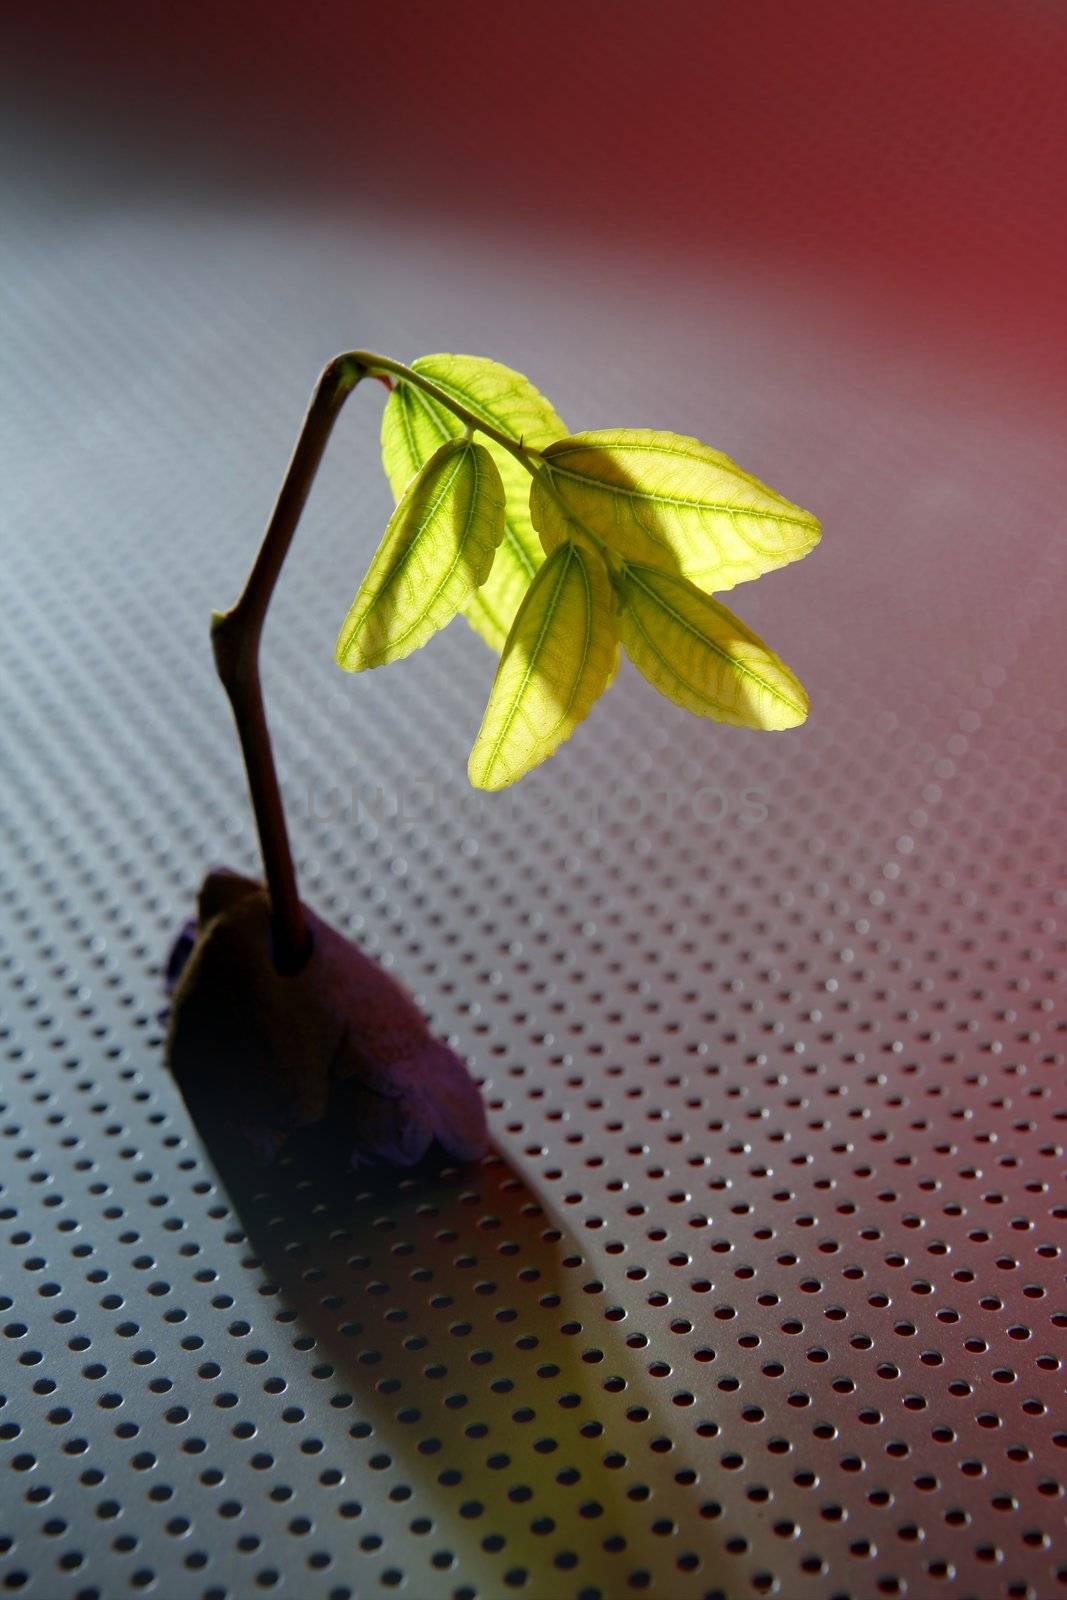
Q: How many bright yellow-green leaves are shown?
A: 5